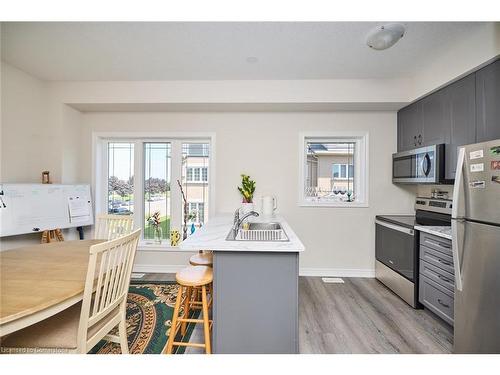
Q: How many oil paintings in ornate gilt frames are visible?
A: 0